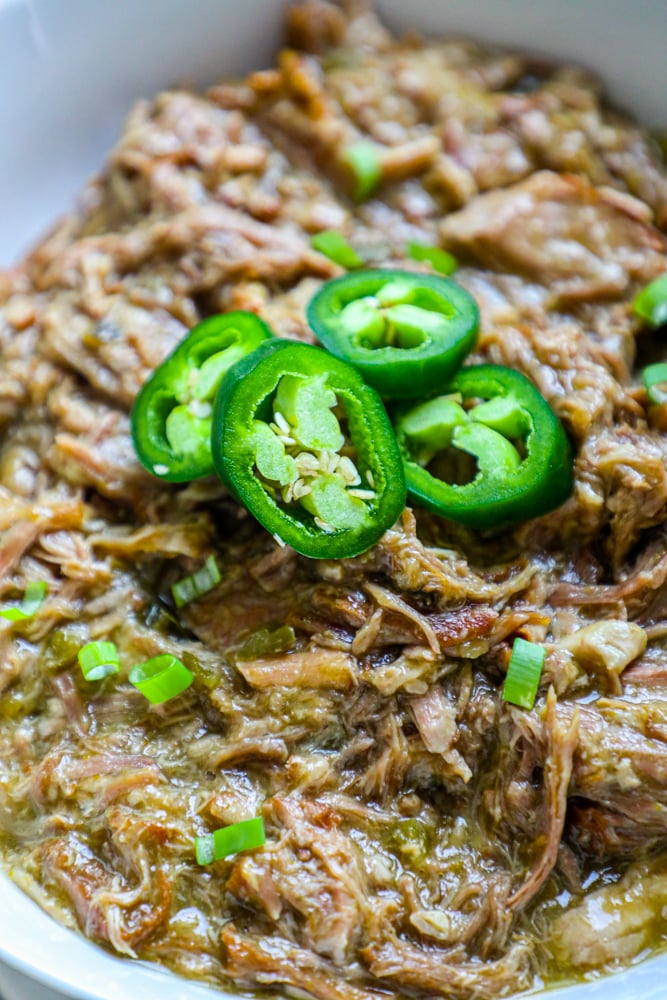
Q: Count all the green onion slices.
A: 11